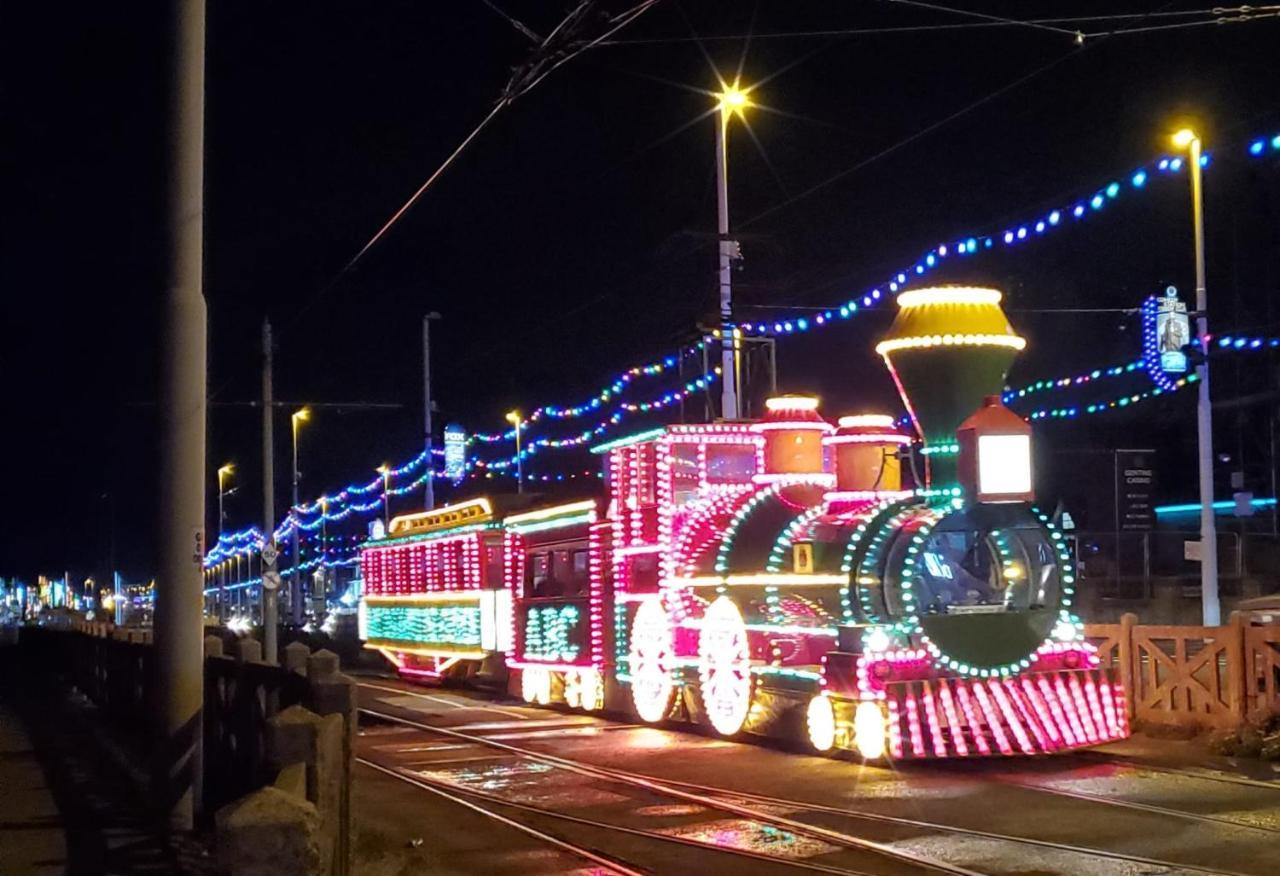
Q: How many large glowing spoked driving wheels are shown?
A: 2